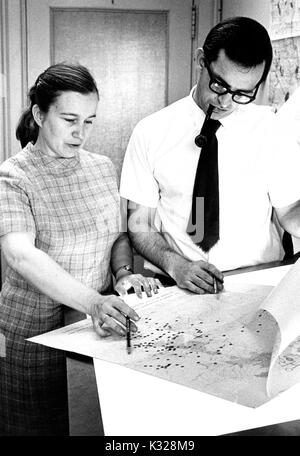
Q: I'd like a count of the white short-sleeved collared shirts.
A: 1